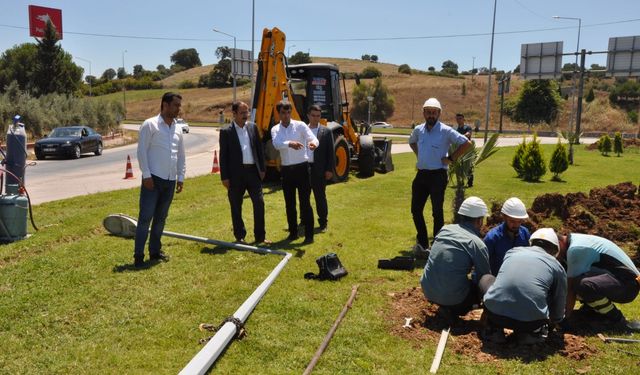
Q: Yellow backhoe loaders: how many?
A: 1